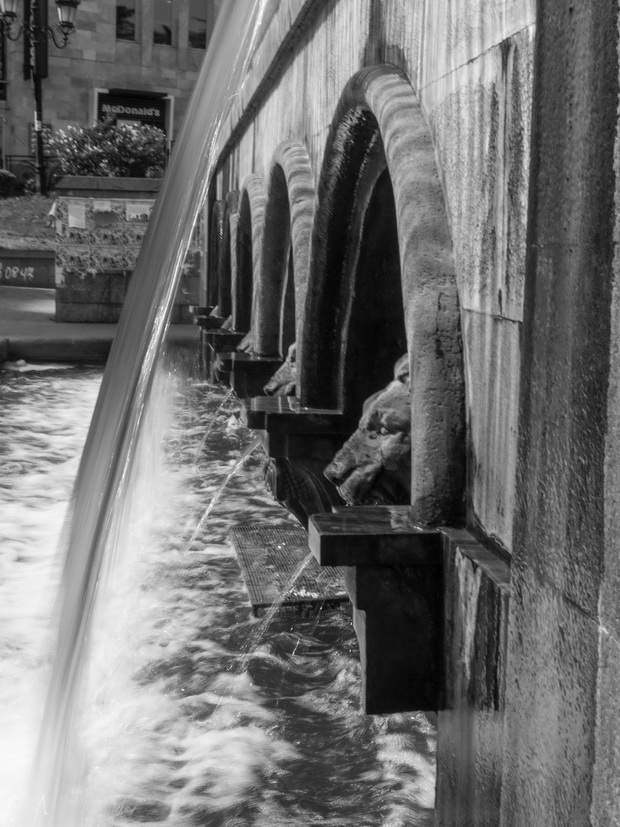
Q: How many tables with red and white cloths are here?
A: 0